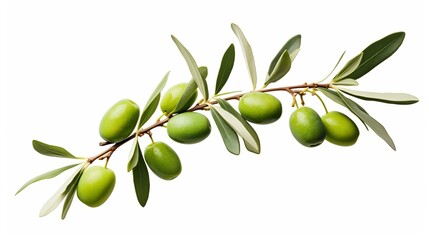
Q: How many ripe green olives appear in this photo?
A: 8